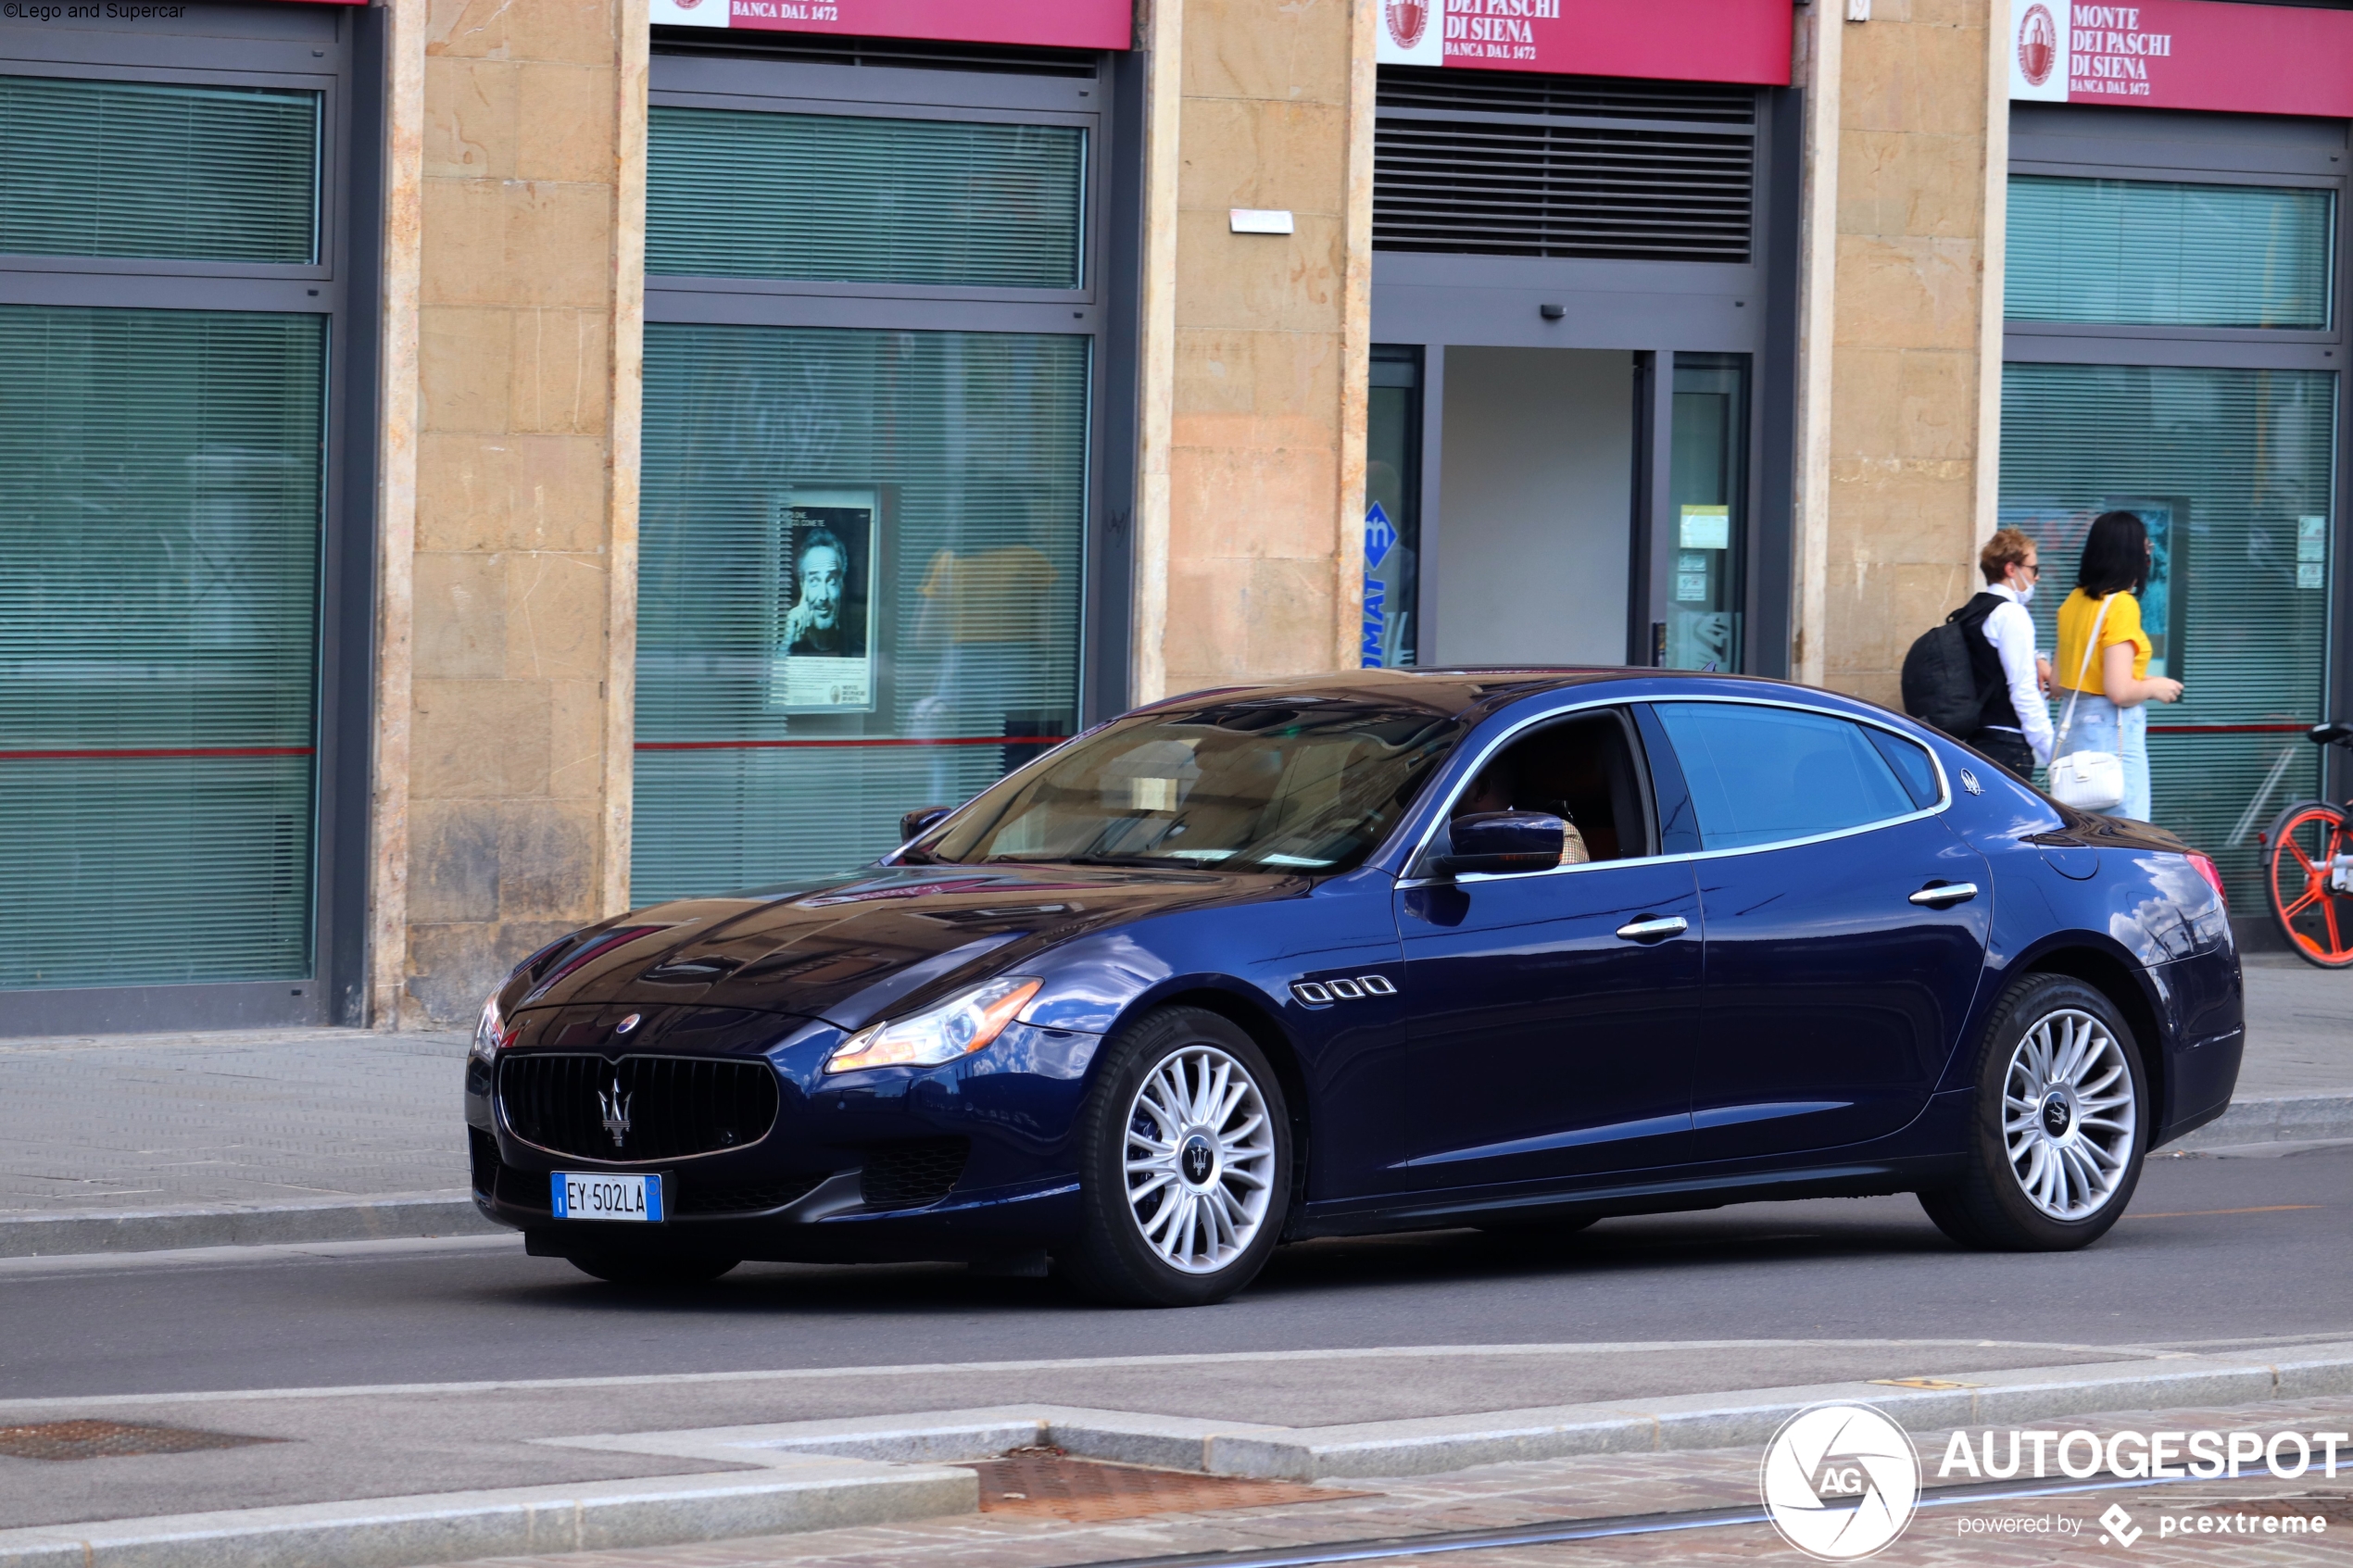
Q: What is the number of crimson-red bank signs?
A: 3